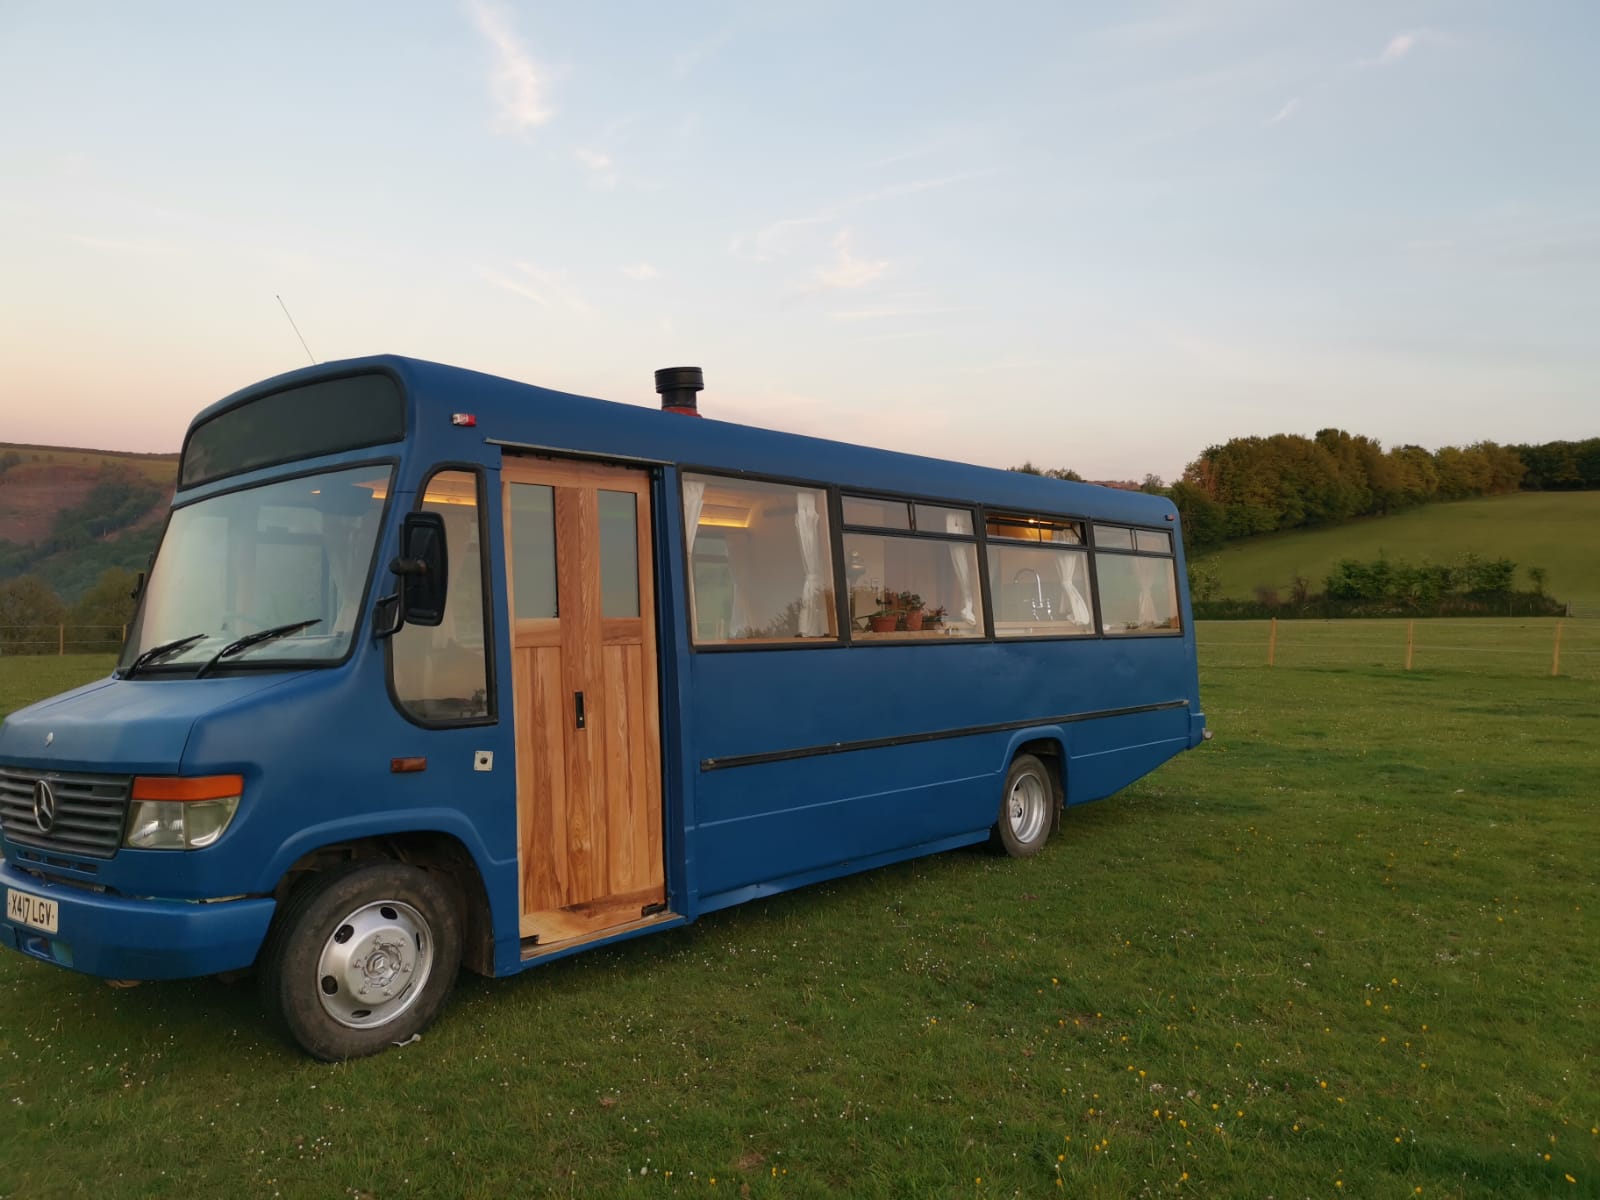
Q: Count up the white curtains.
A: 5